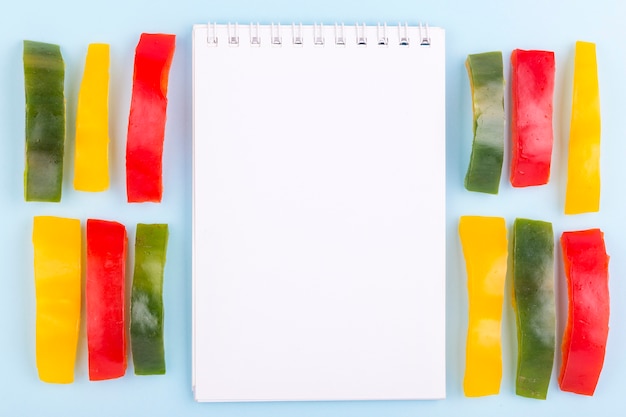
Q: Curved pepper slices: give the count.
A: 12